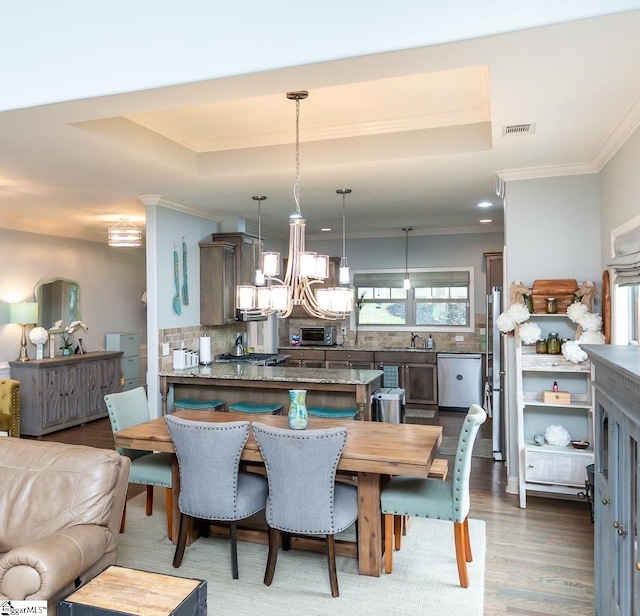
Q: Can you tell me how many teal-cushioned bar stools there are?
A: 3